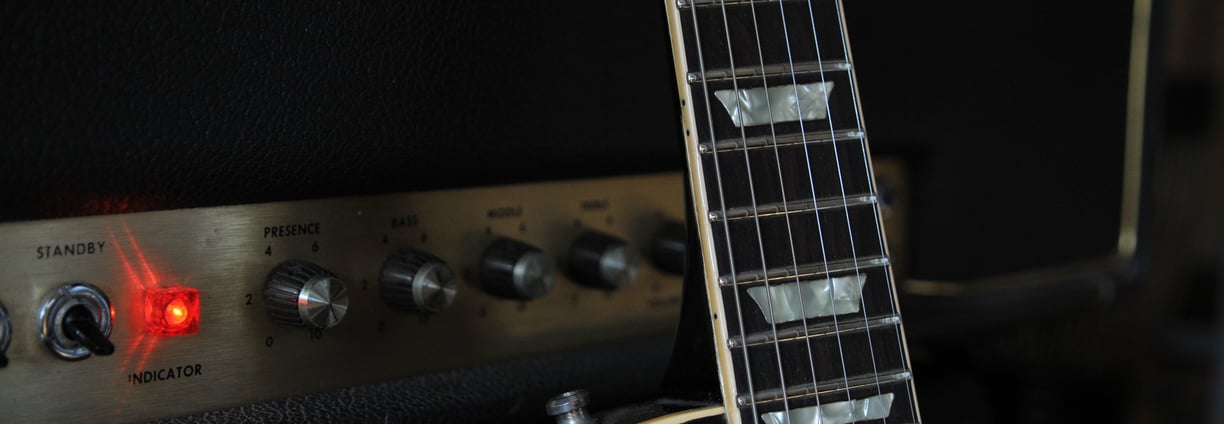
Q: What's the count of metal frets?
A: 7